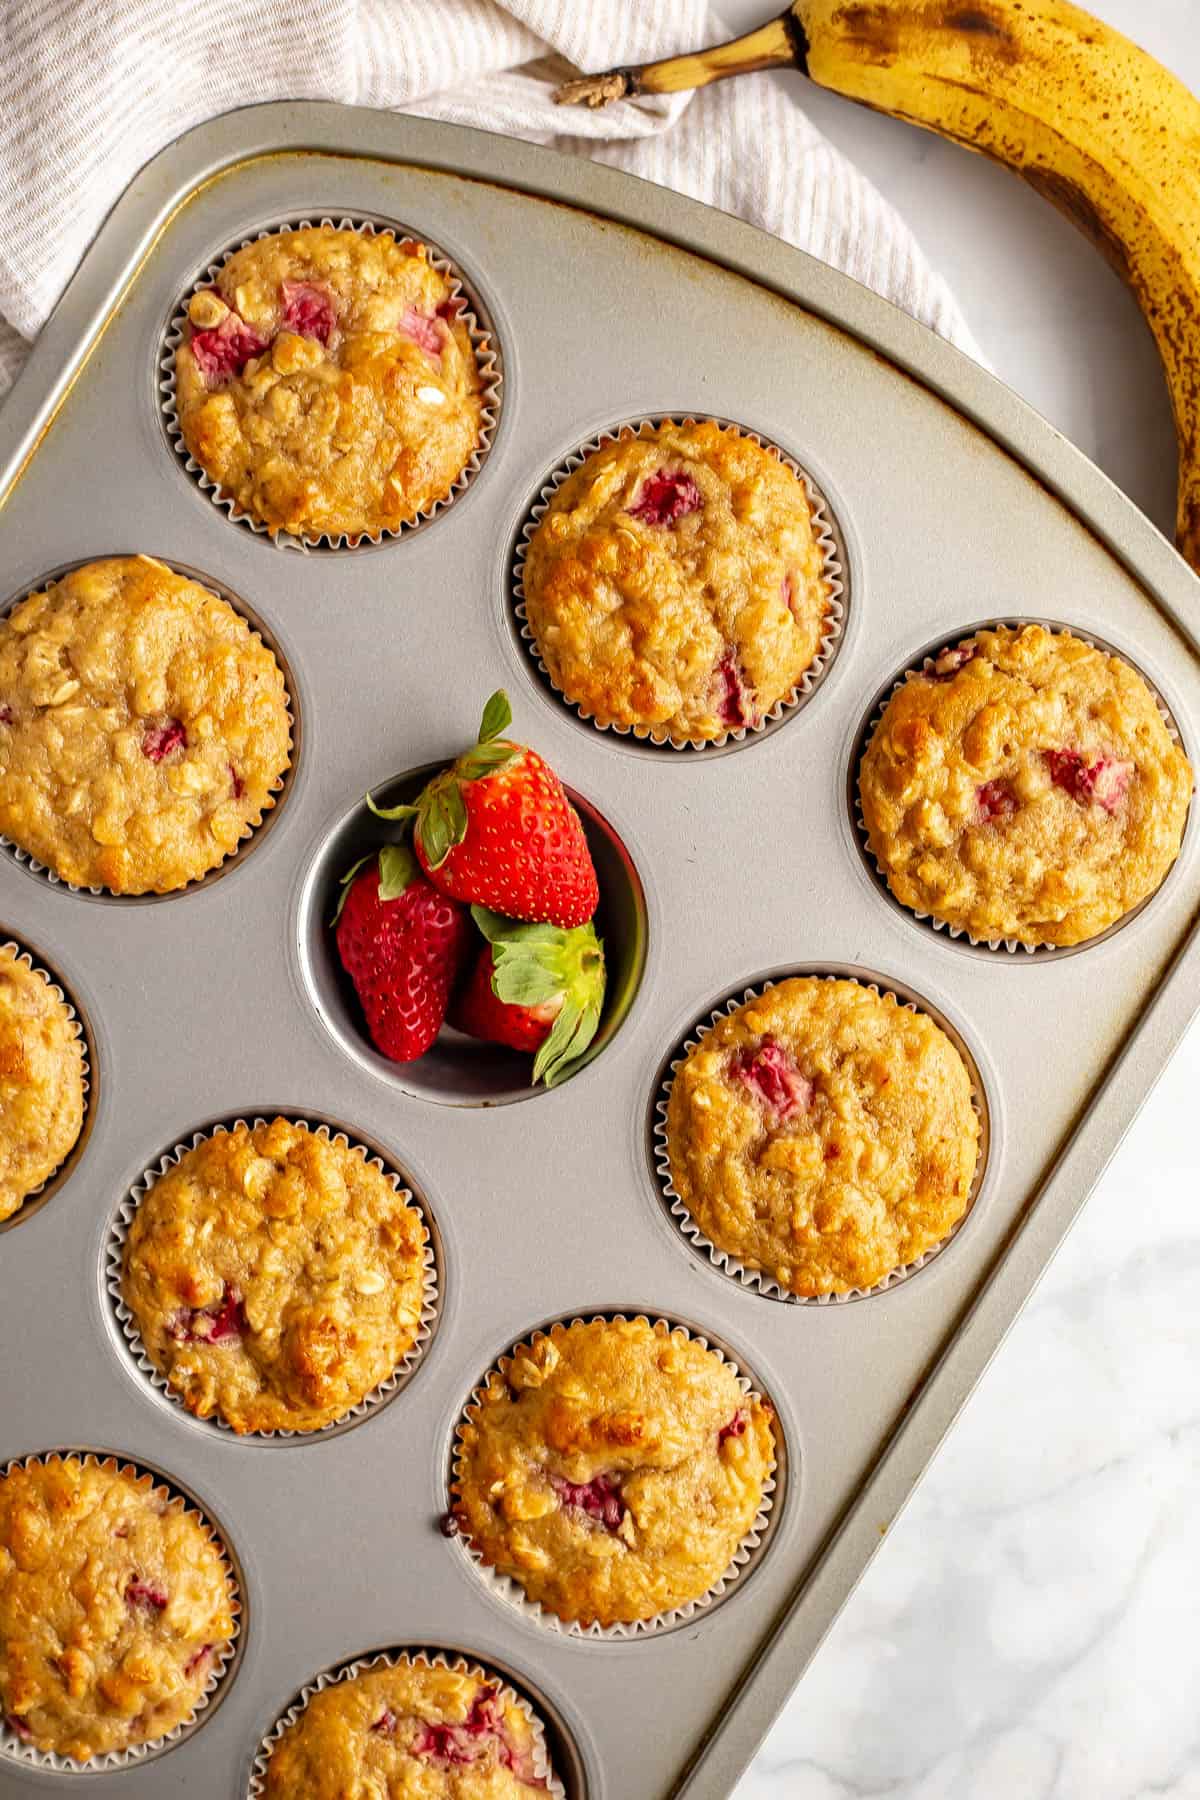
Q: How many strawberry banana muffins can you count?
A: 10